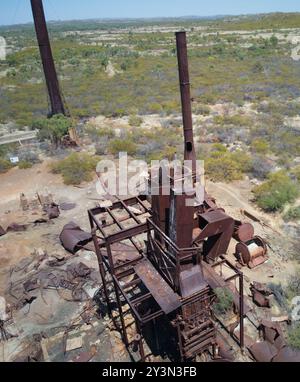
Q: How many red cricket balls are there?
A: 0